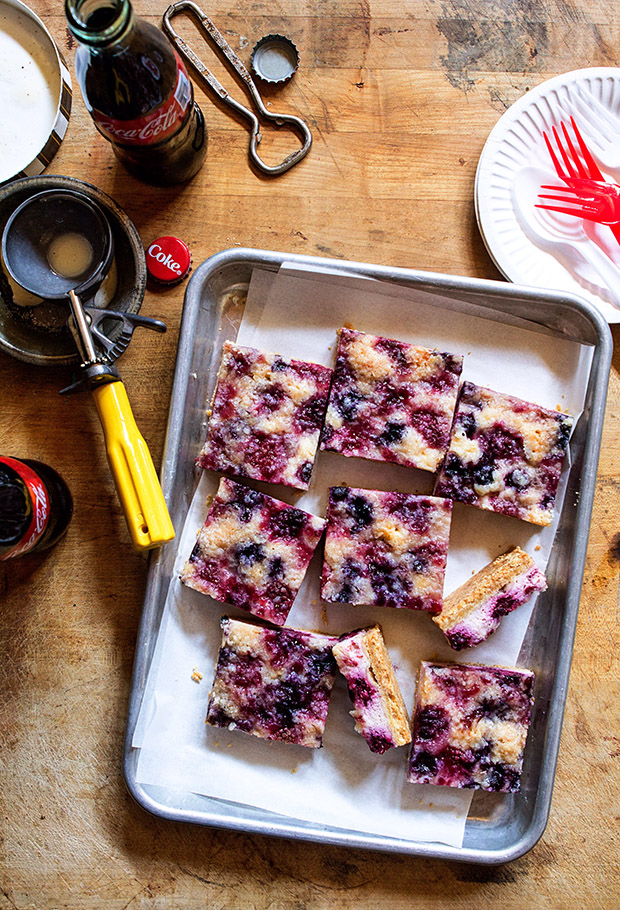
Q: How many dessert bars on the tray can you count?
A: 9